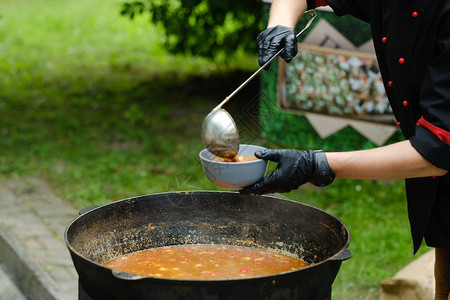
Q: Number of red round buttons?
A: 6